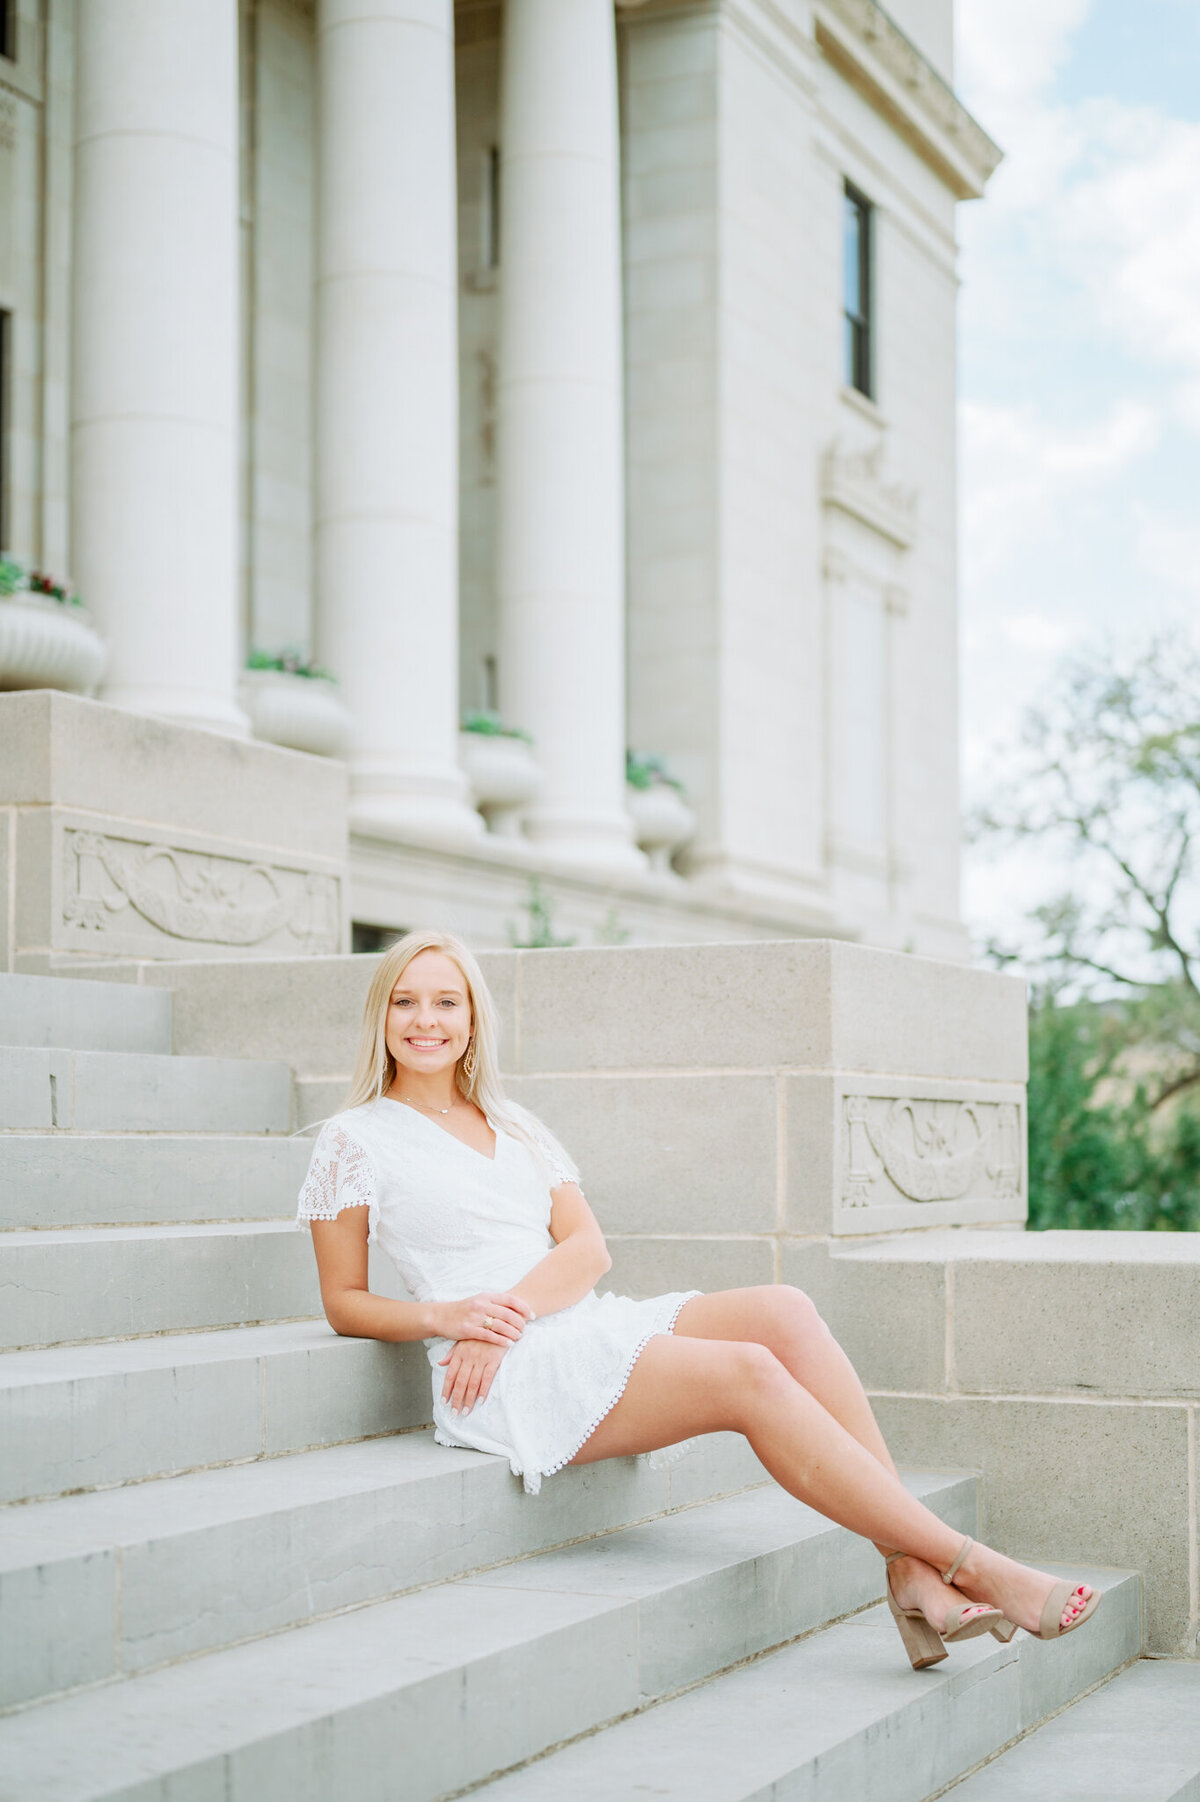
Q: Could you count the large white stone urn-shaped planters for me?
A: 4